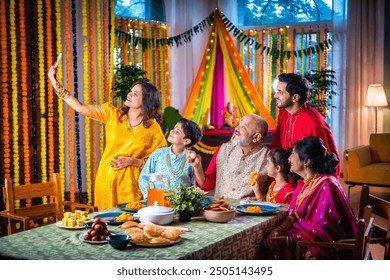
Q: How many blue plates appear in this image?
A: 4